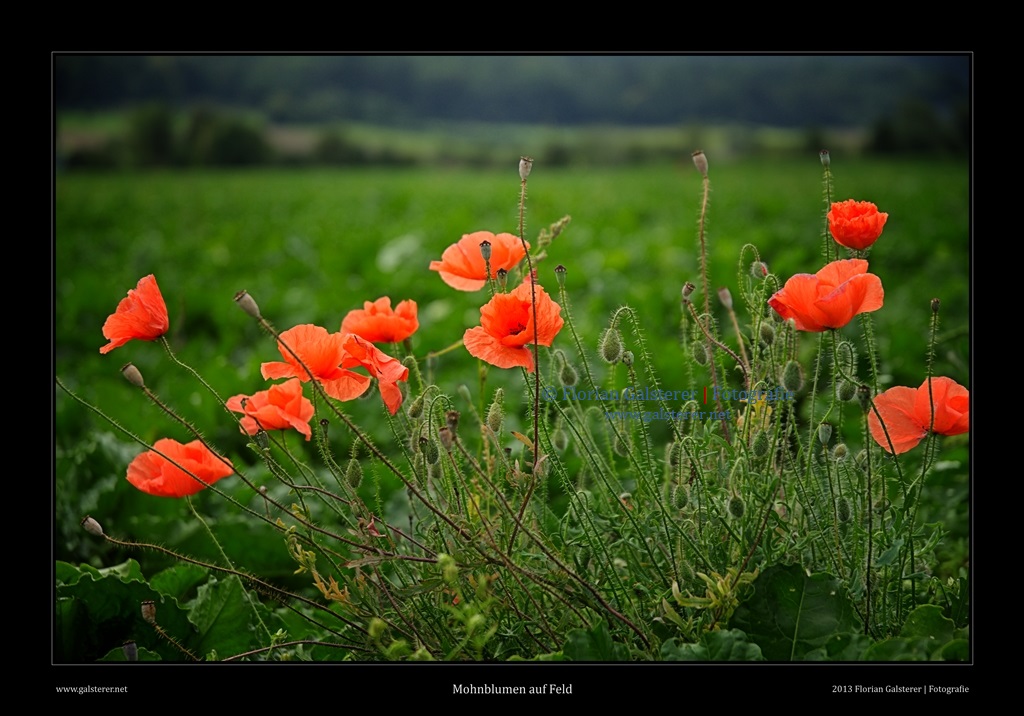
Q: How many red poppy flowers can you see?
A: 11